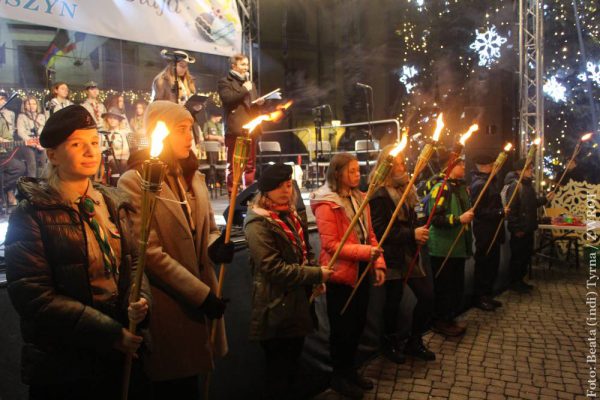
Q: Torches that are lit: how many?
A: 8